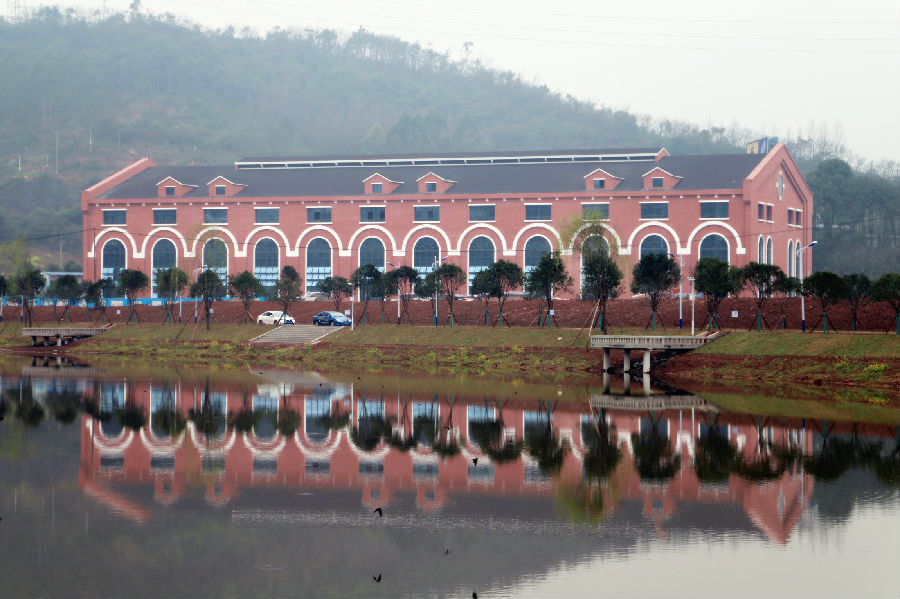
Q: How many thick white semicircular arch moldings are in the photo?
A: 12